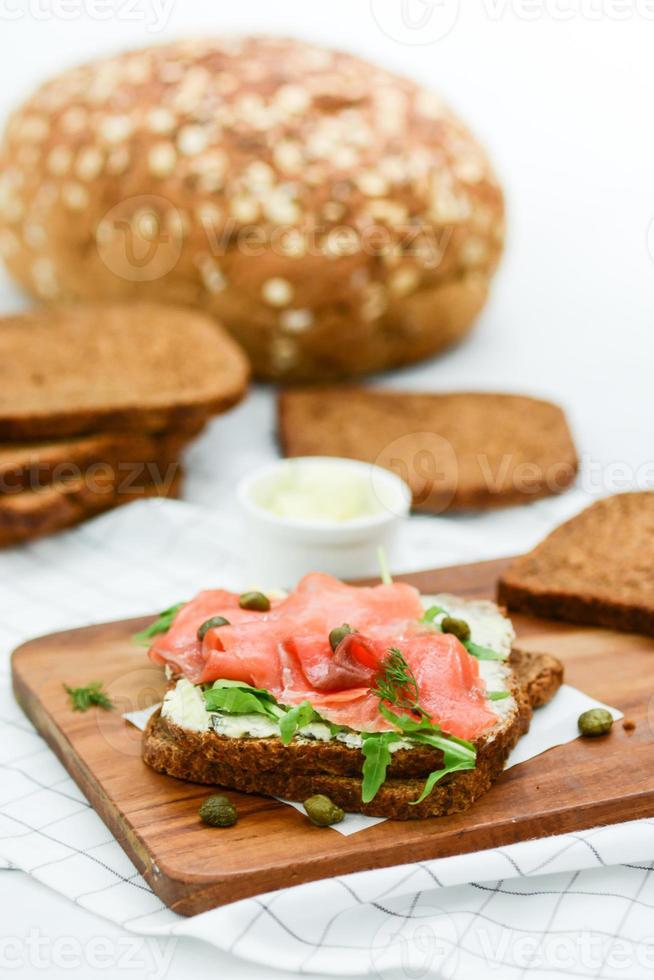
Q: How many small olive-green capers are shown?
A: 7